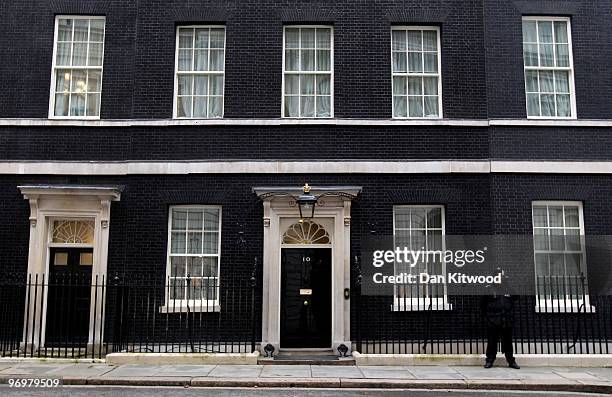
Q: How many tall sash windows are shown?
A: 8